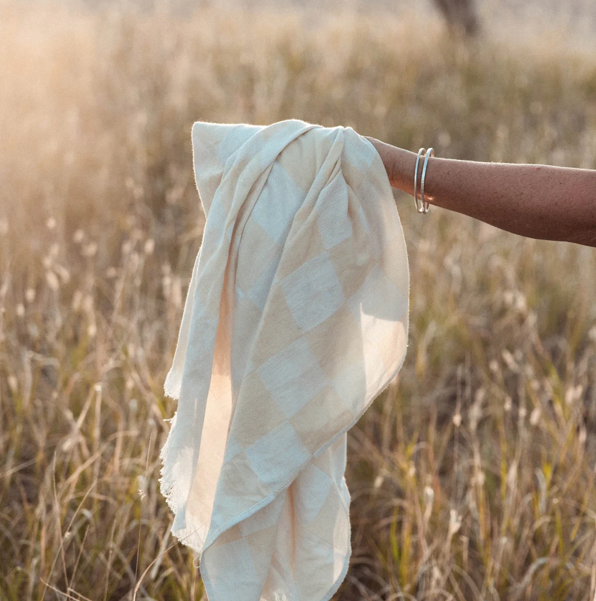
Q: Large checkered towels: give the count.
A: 1